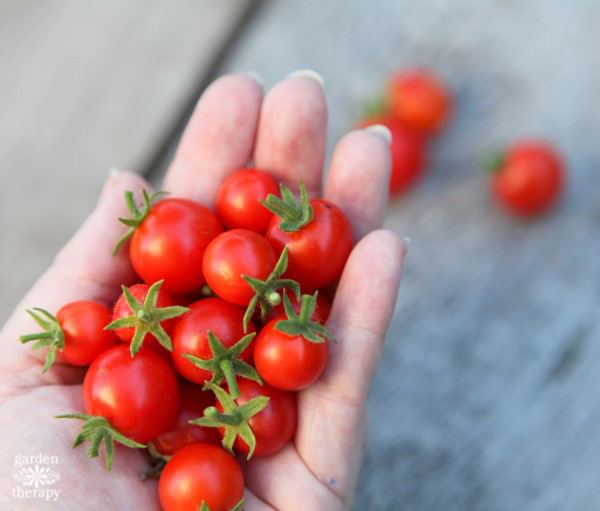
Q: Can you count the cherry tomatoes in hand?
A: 13